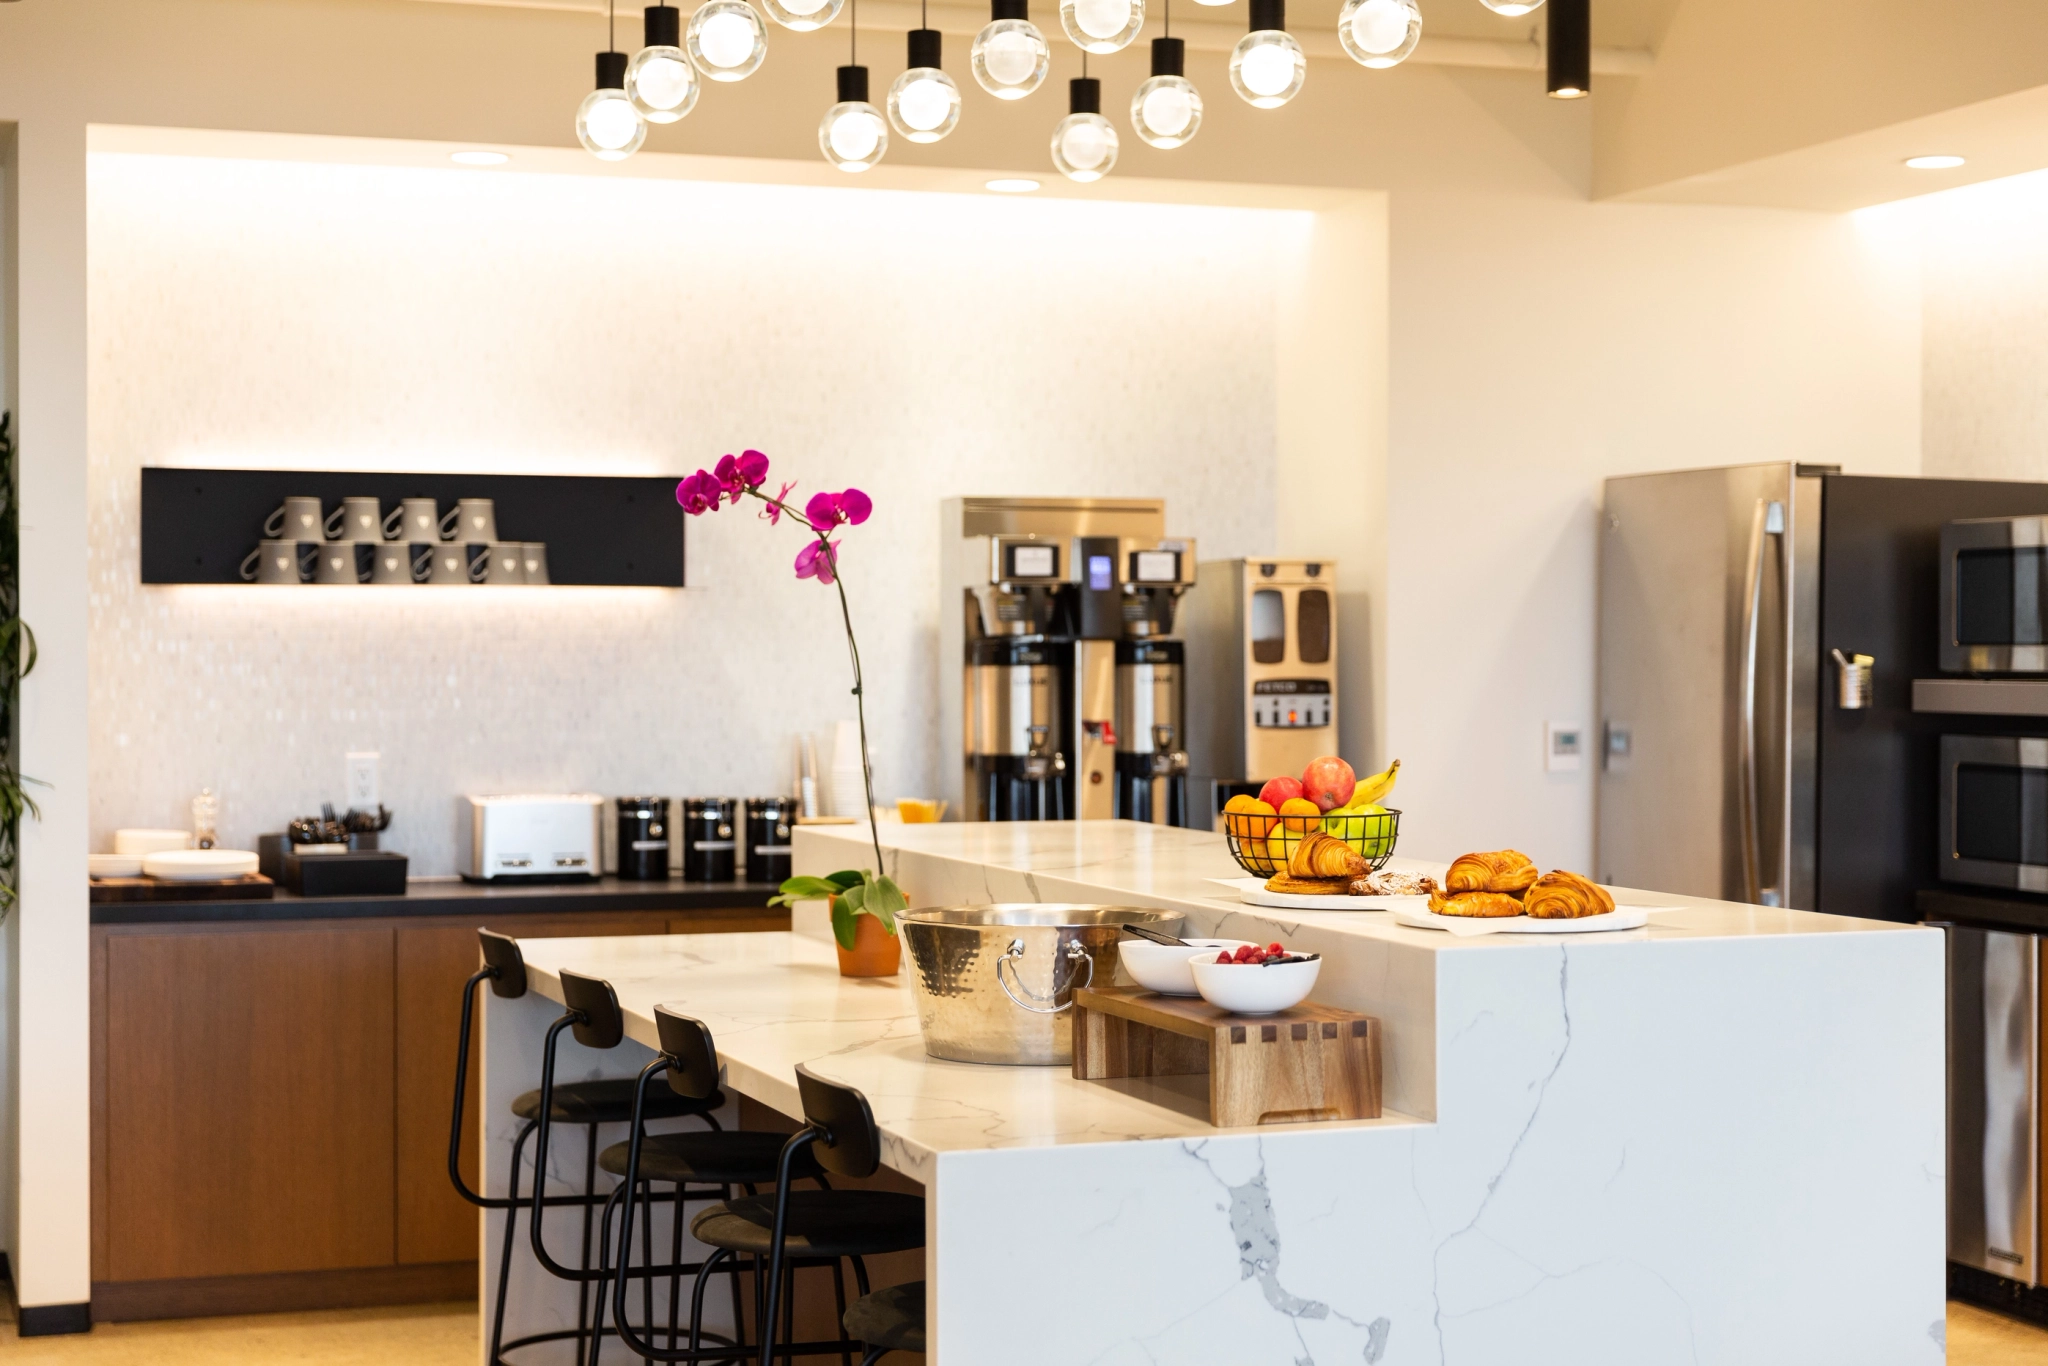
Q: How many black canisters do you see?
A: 3